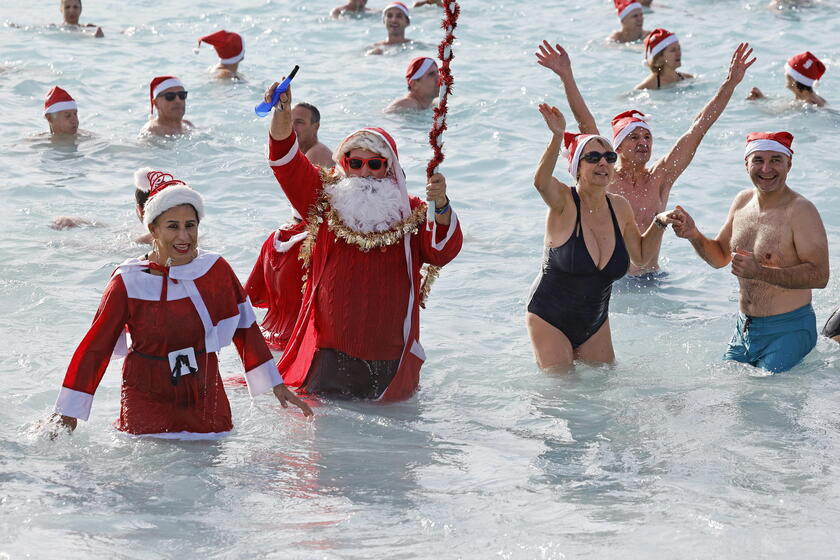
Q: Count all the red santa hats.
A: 13